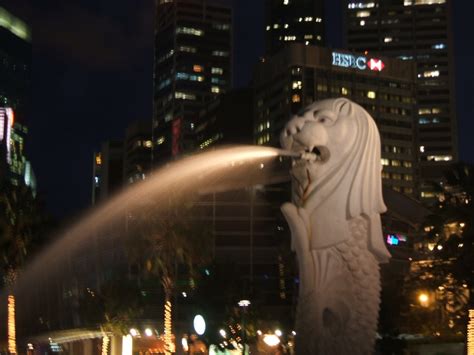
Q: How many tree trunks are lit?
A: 4